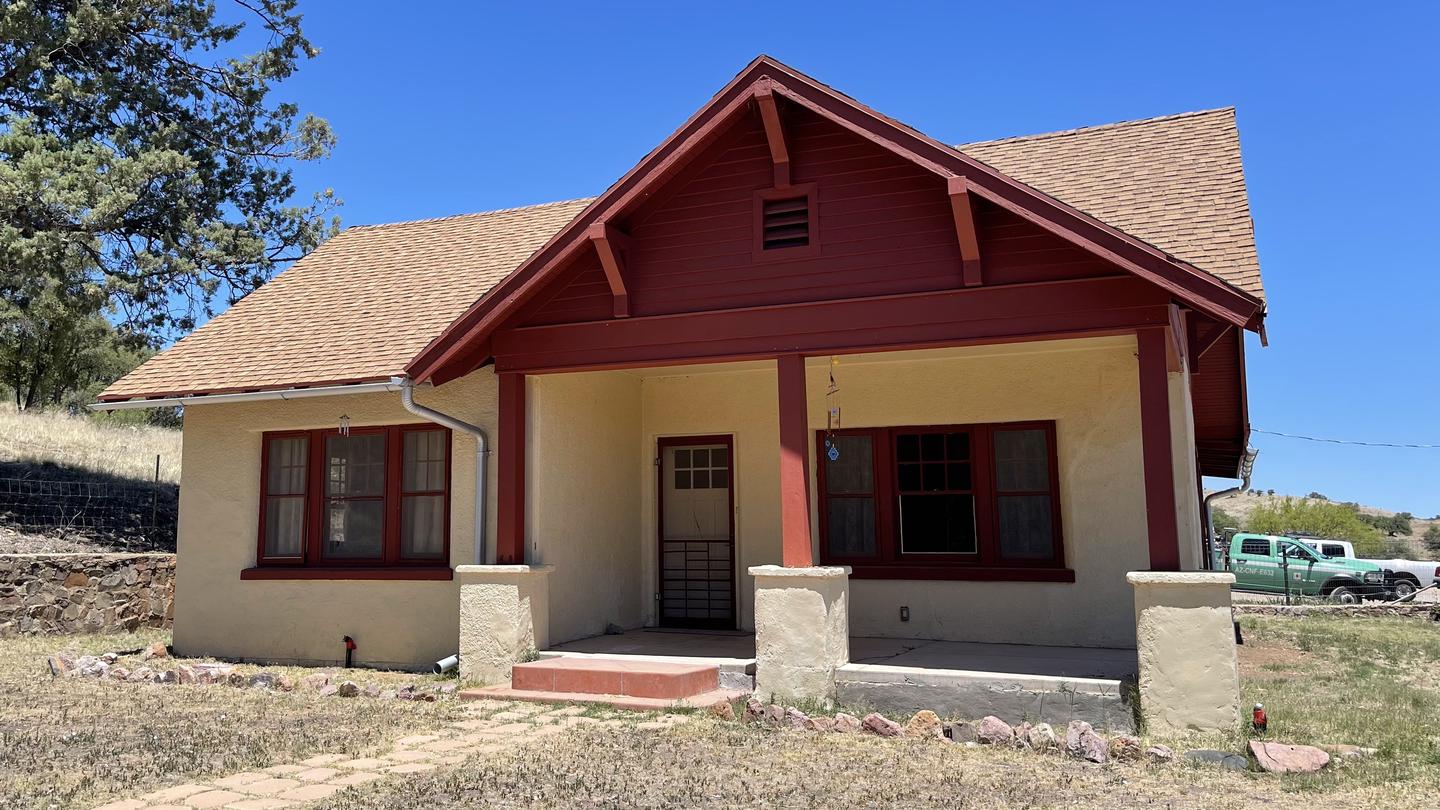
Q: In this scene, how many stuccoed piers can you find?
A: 3